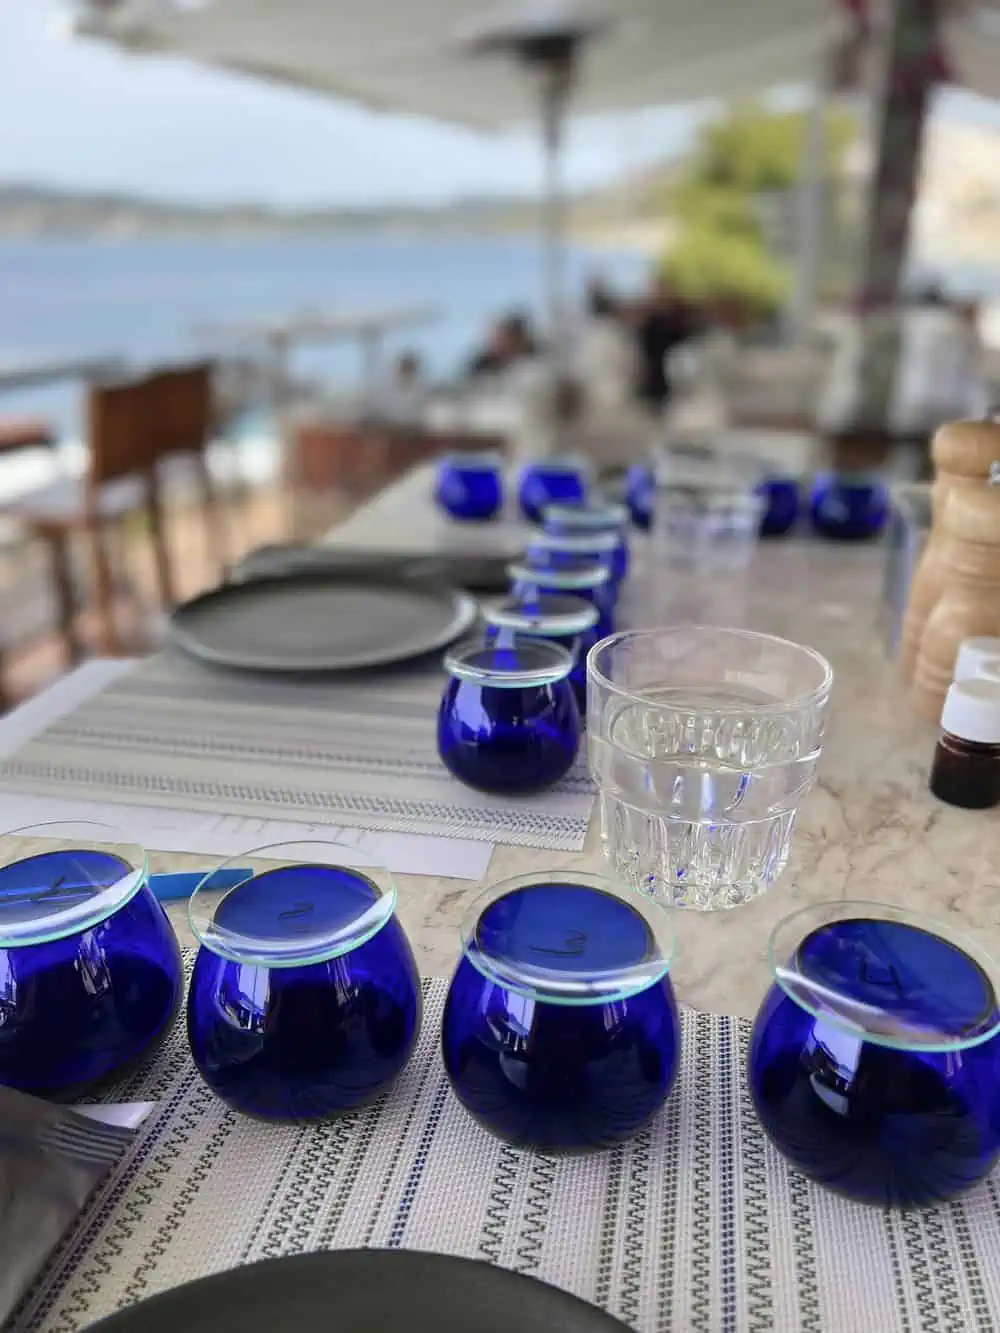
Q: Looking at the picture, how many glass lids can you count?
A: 14